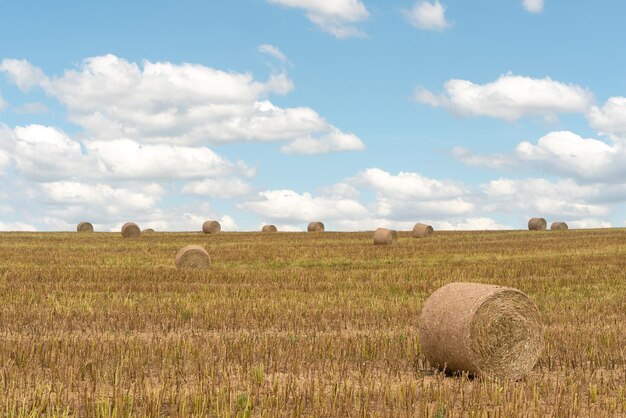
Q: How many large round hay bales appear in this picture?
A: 12